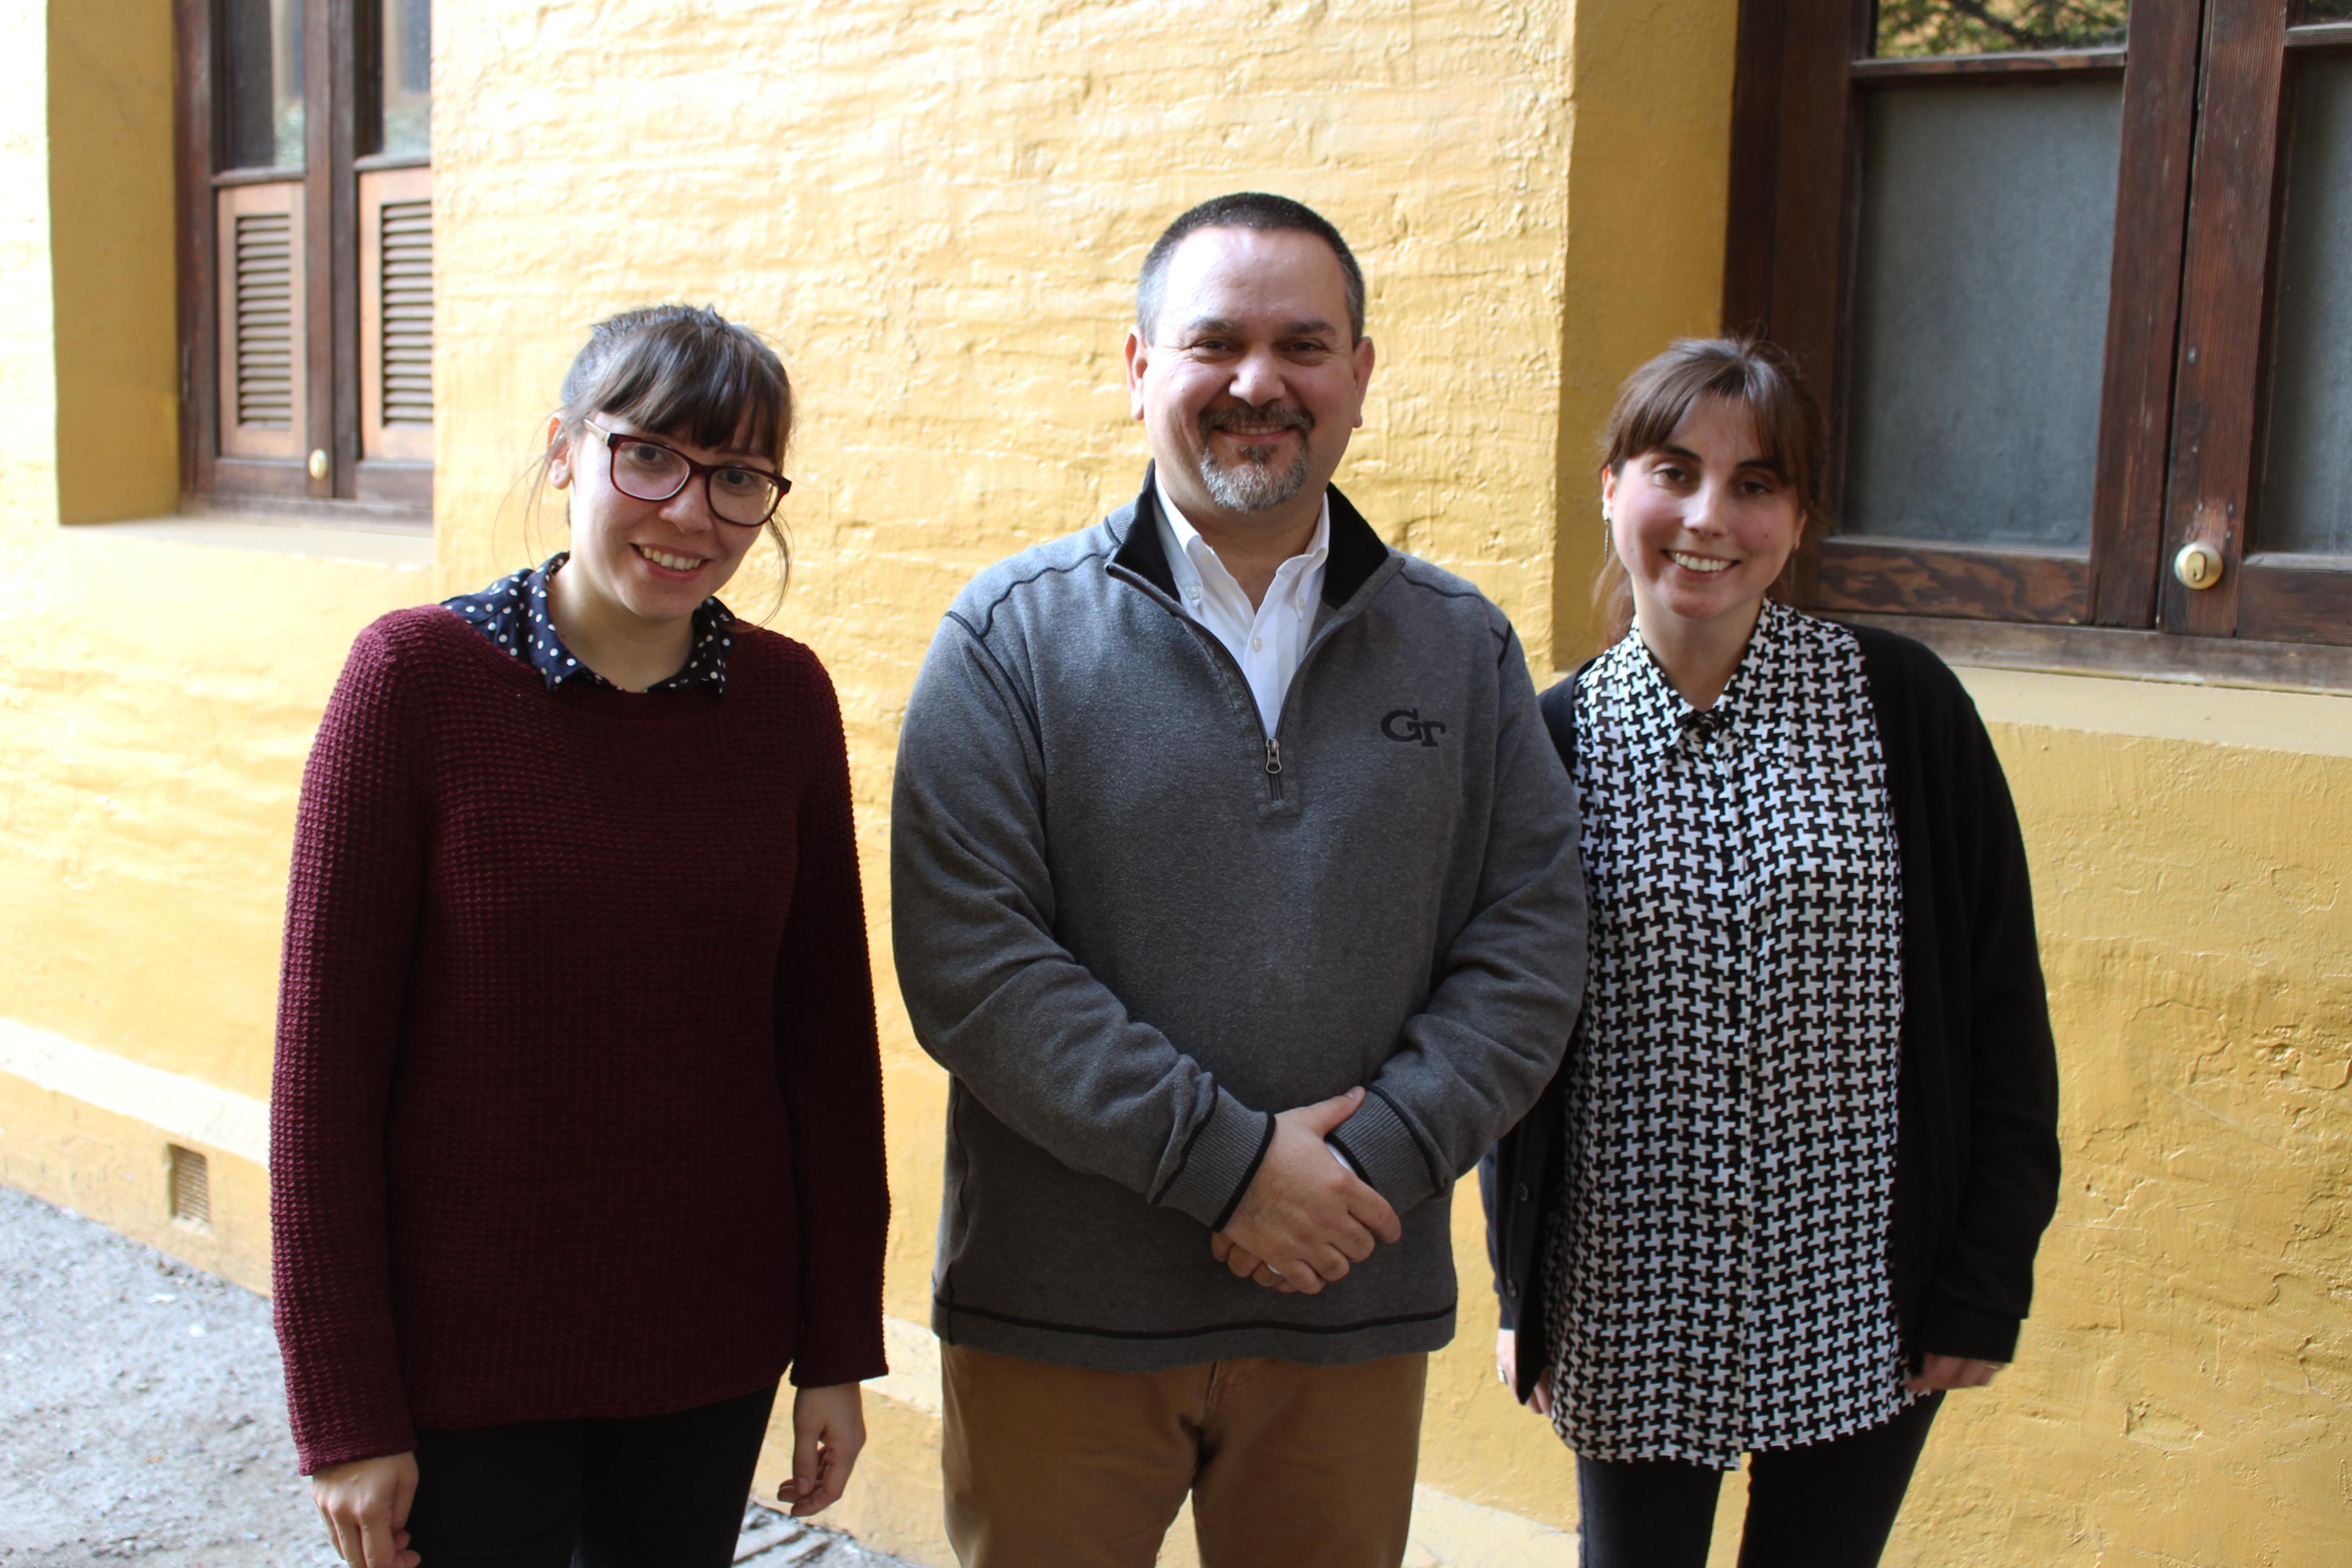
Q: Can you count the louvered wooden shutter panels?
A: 2